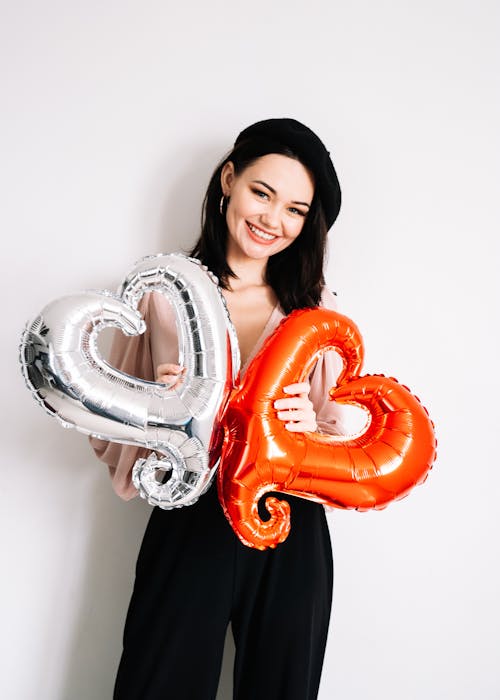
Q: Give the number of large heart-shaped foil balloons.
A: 2